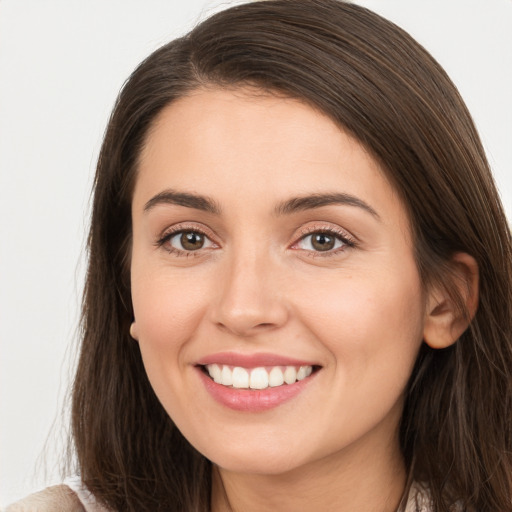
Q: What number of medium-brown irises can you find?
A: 2